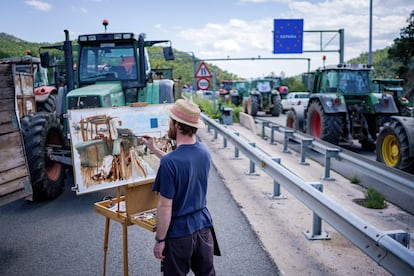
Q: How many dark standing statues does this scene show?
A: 0